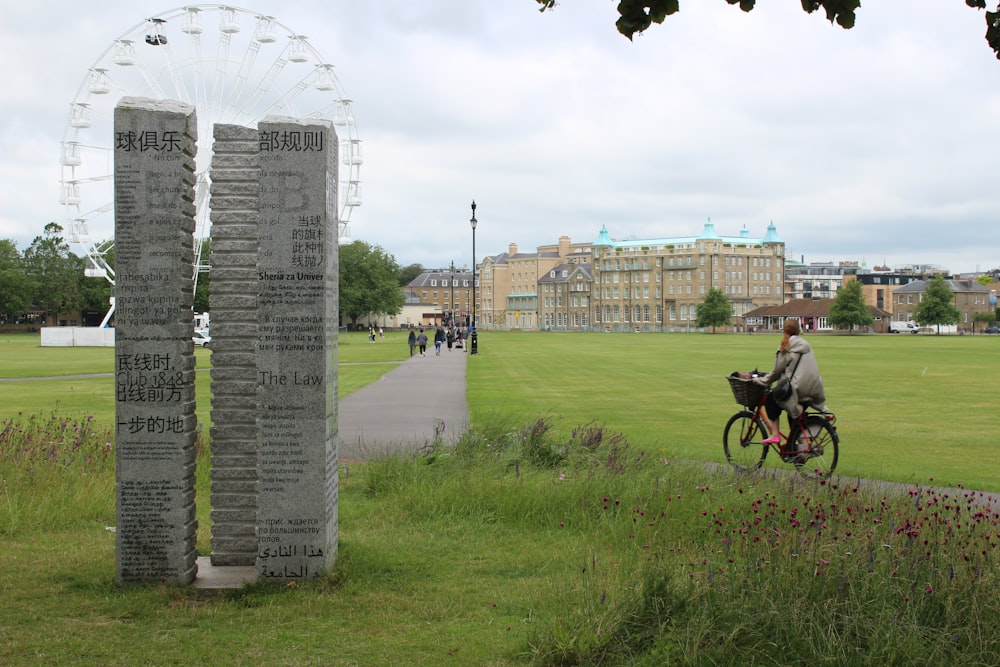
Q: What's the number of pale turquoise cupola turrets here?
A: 4